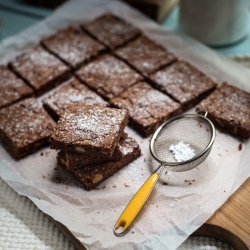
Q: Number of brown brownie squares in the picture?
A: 14